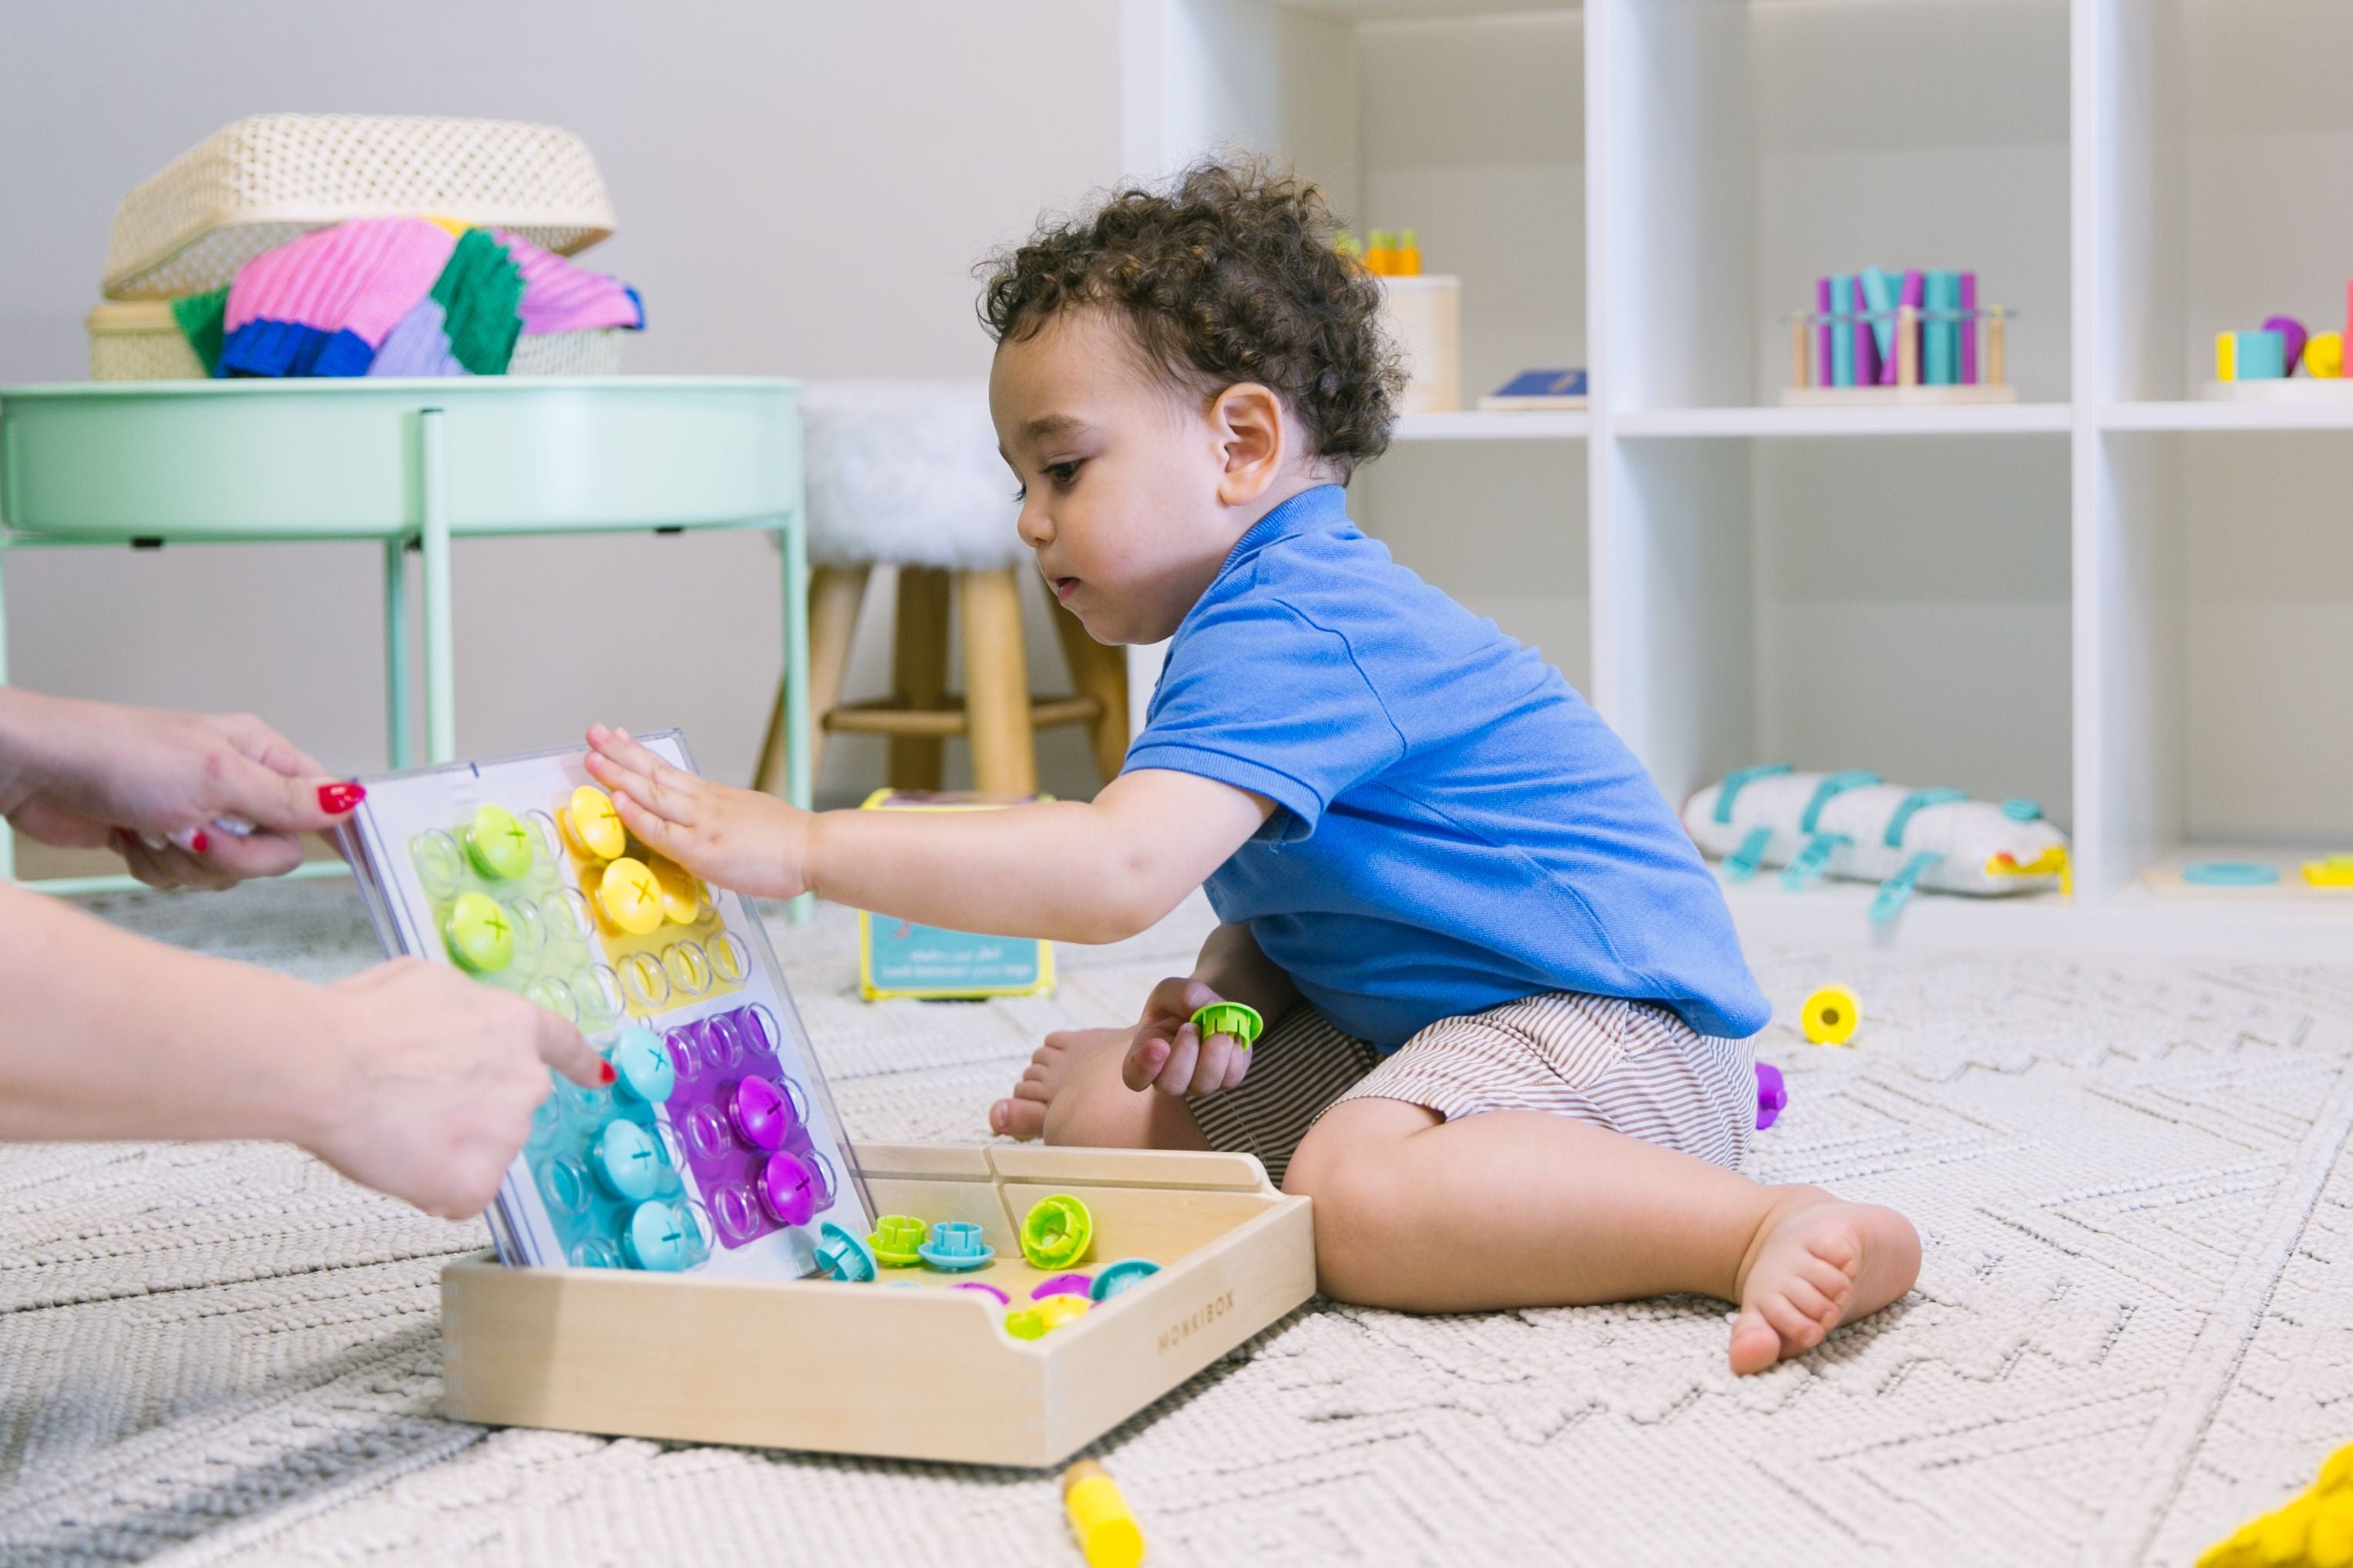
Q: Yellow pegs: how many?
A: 4